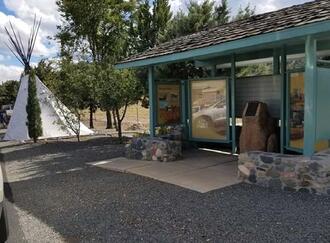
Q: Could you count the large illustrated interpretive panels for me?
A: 3